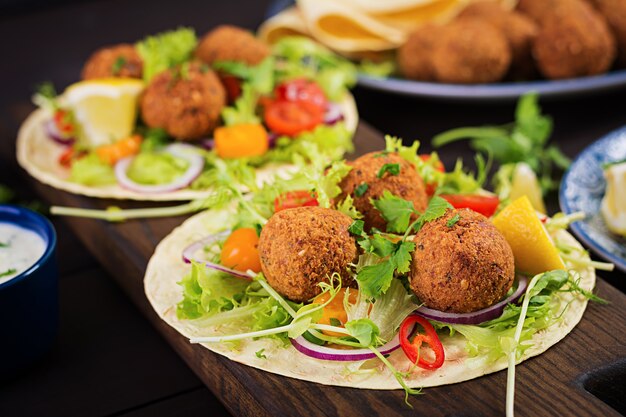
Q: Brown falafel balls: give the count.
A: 12